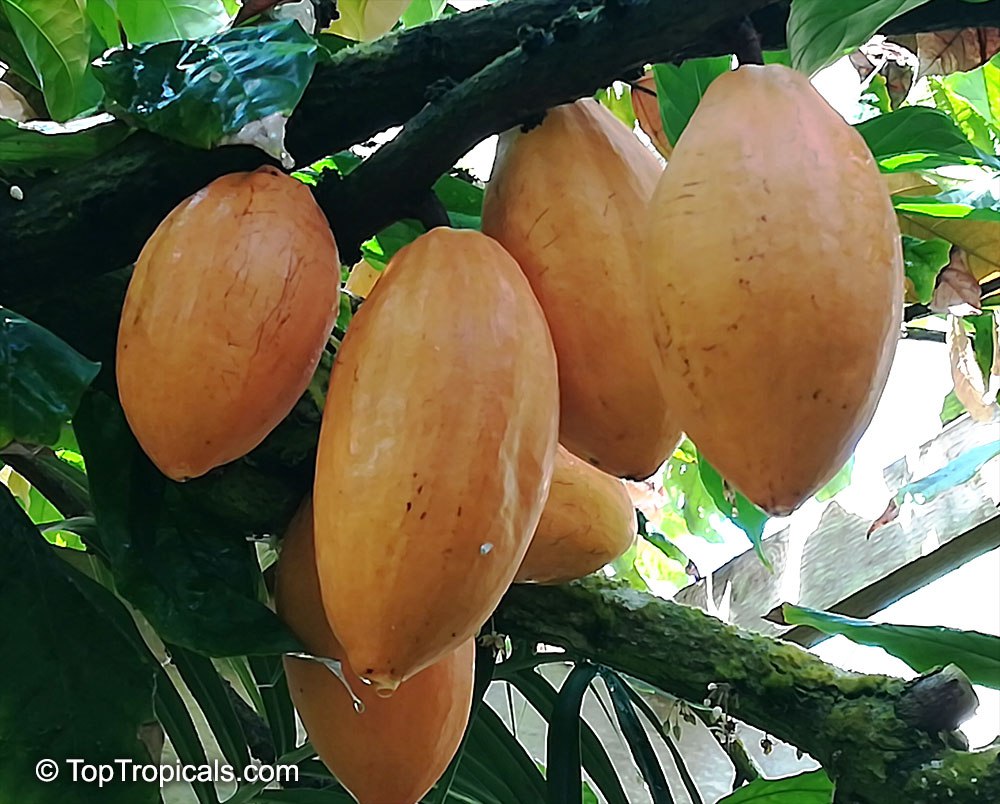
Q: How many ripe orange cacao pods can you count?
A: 6